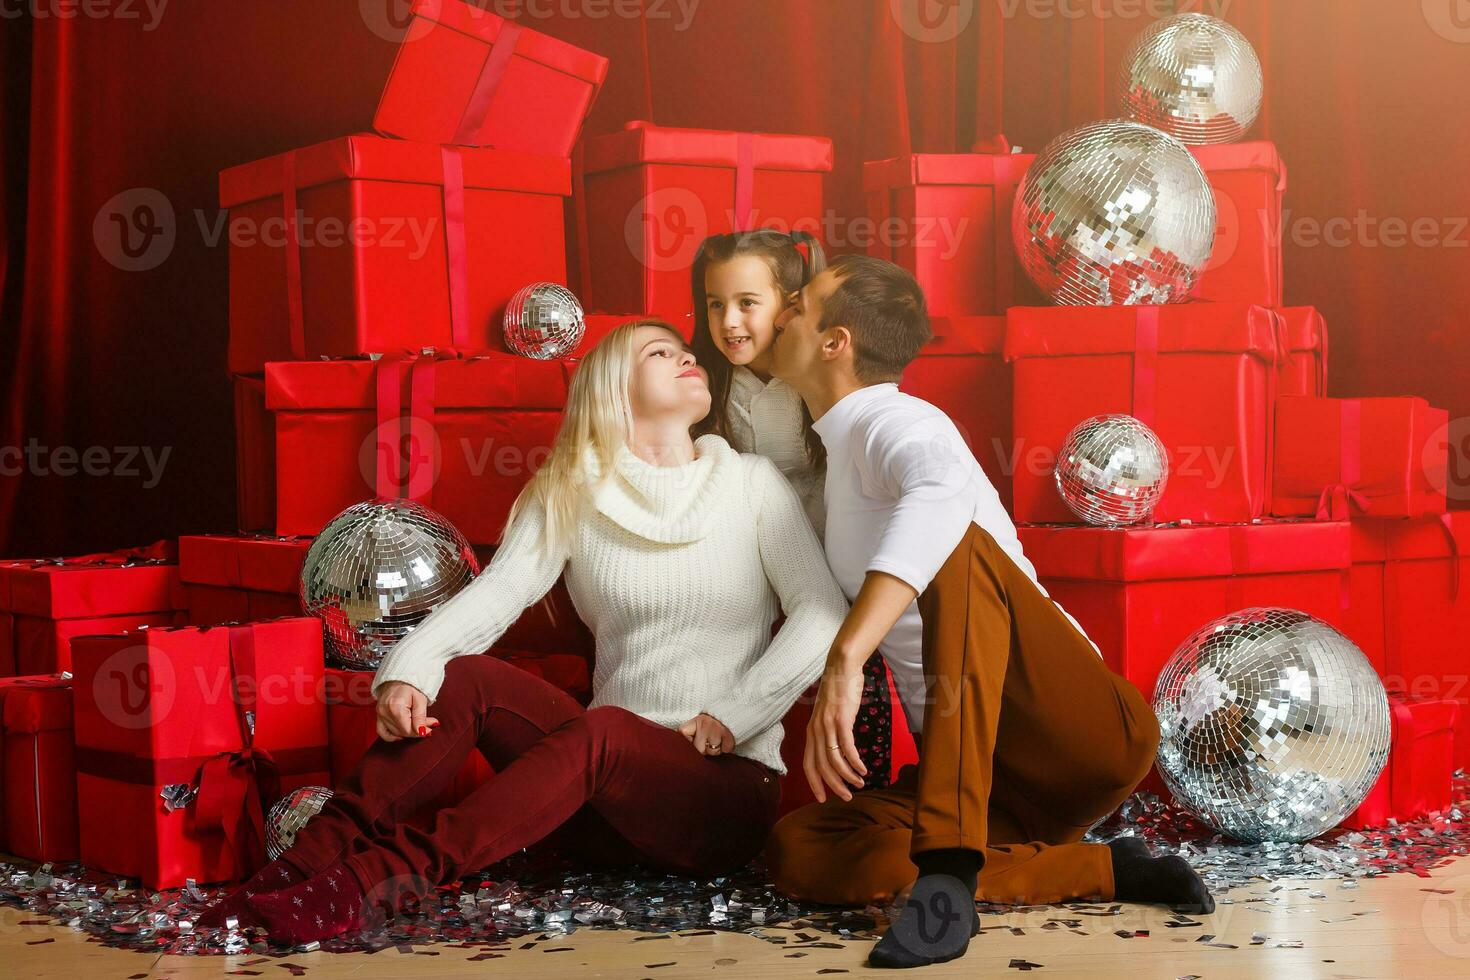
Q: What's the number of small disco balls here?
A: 3